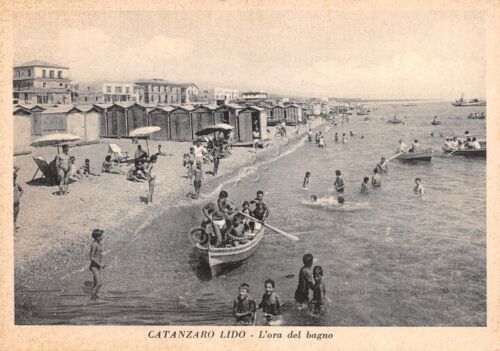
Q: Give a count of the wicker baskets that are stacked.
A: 0